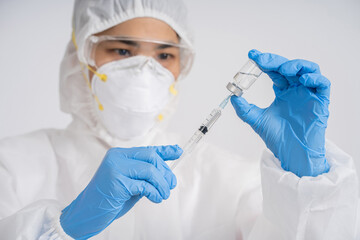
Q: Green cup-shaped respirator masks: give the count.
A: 0